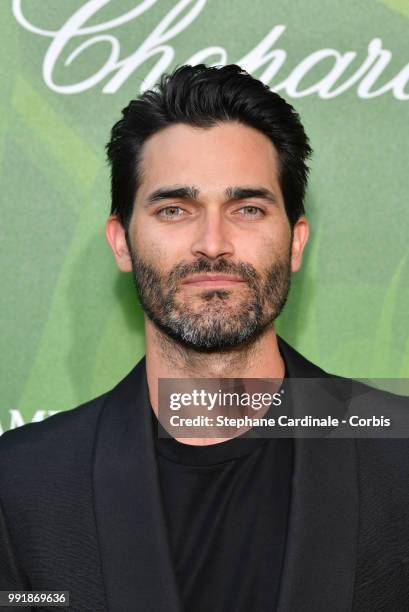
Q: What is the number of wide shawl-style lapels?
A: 2